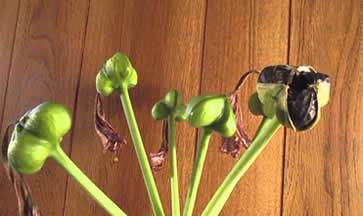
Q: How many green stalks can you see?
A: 5